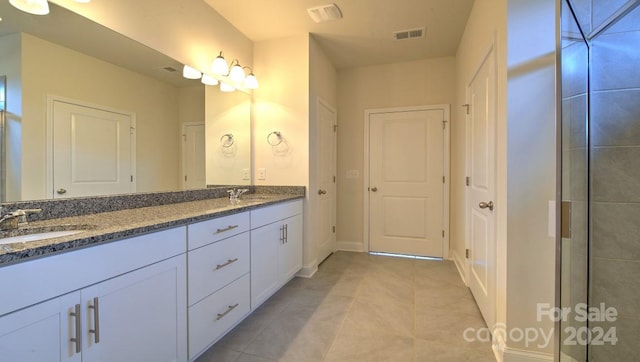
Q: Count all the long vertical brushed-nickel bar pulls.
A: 4